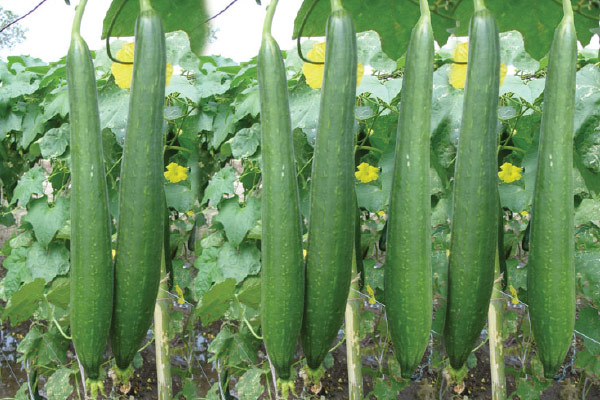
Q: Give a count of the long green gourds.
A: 7